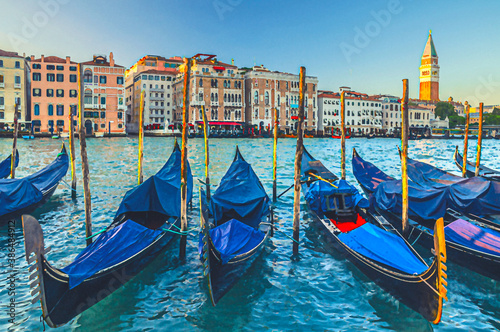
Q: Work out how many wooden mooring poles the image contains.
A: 12